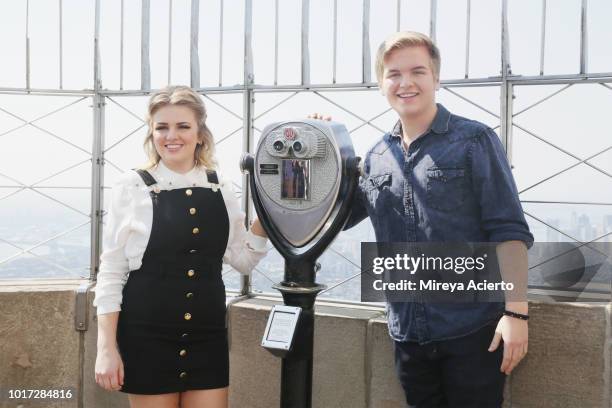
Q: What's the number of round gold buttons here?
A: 10